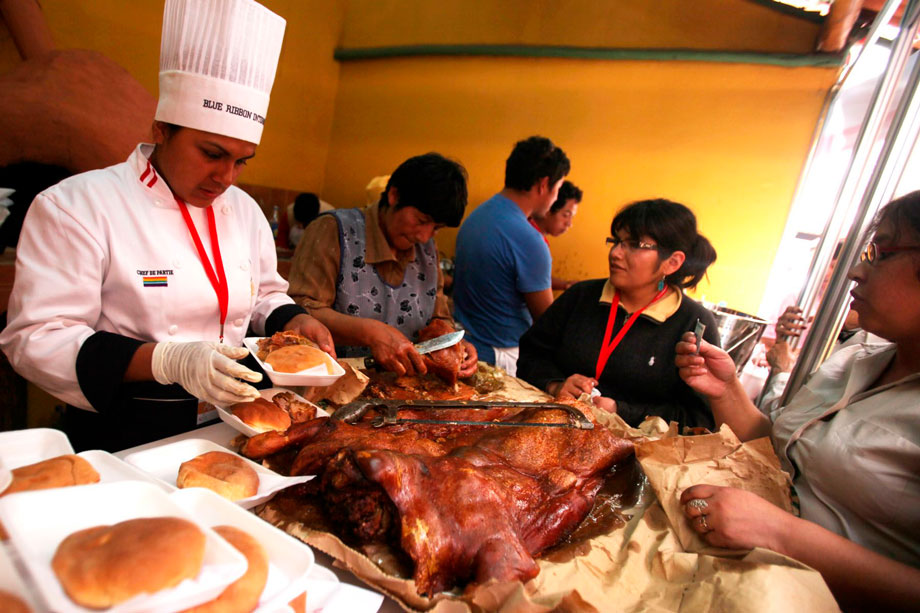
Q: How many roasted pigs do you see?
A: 1